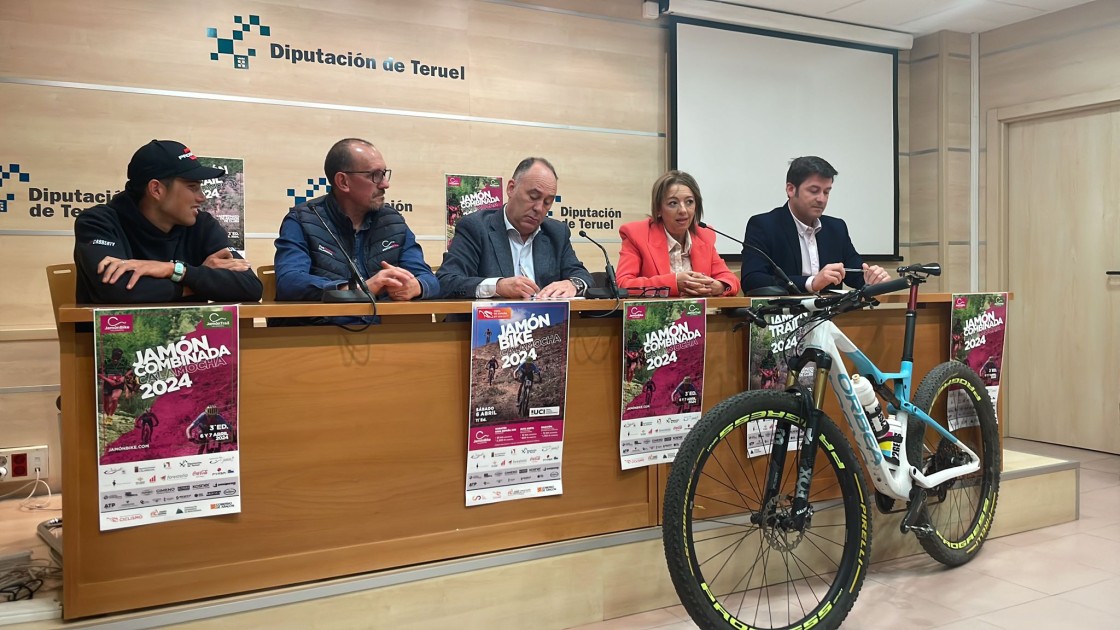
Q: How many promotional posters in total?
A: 7